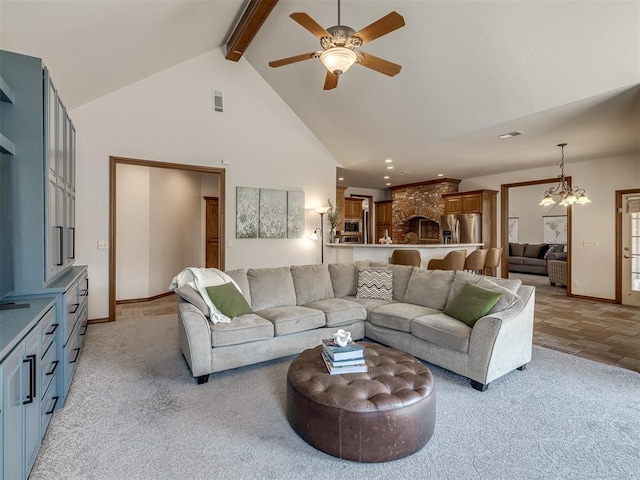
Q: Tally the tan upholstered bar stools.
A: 4